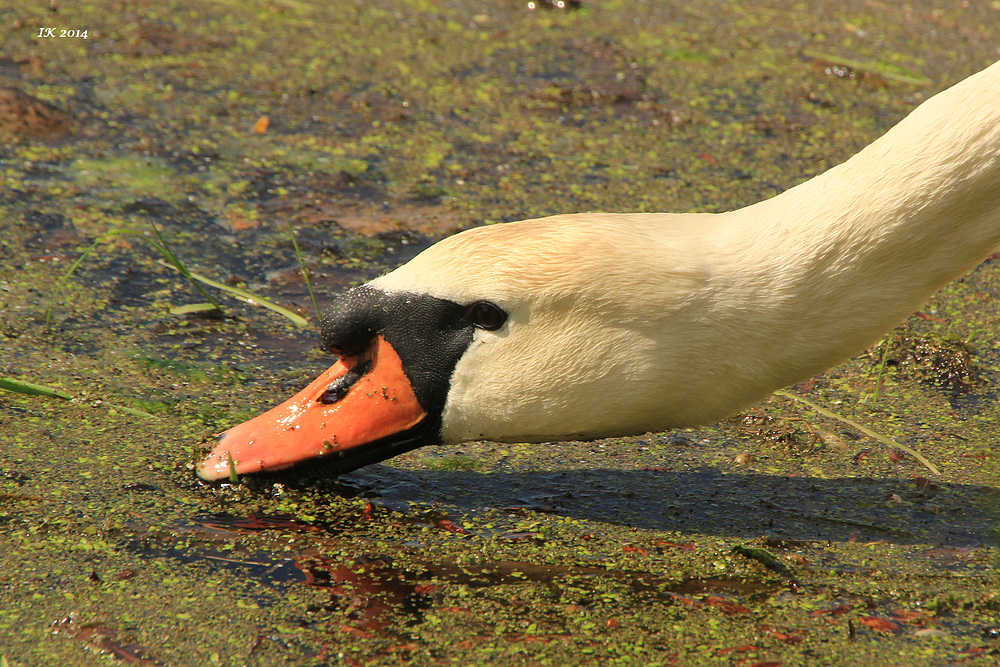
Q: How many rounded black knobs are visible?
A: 1